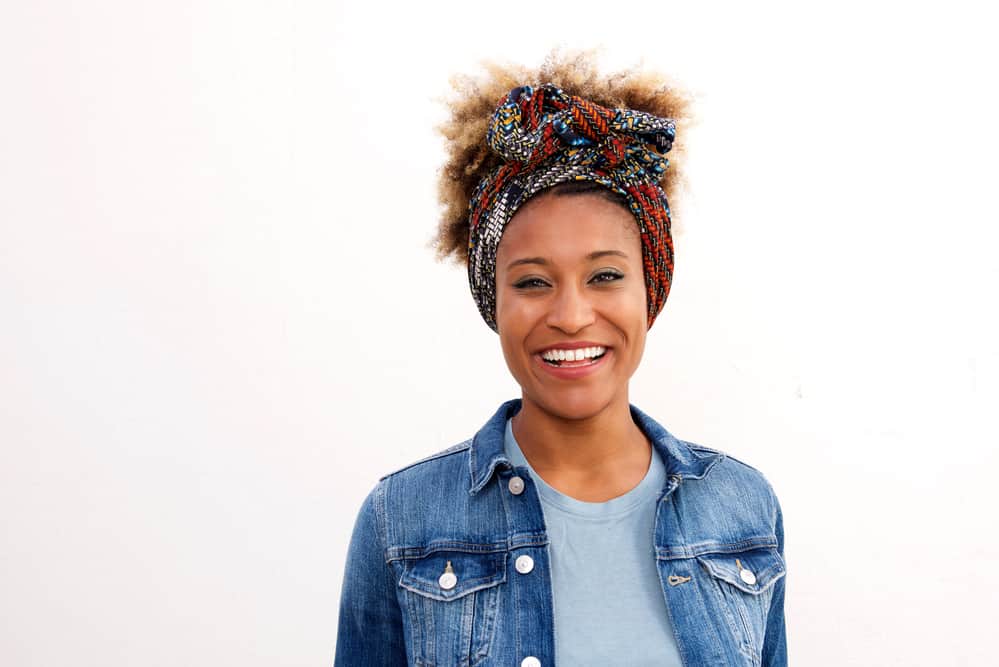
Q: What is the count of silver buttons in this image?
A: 5